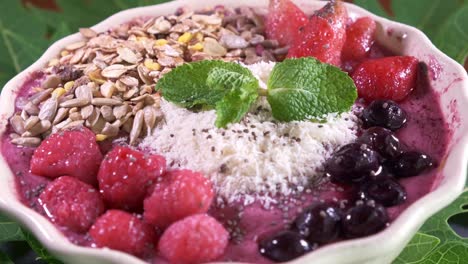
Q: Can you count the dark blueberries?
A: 8